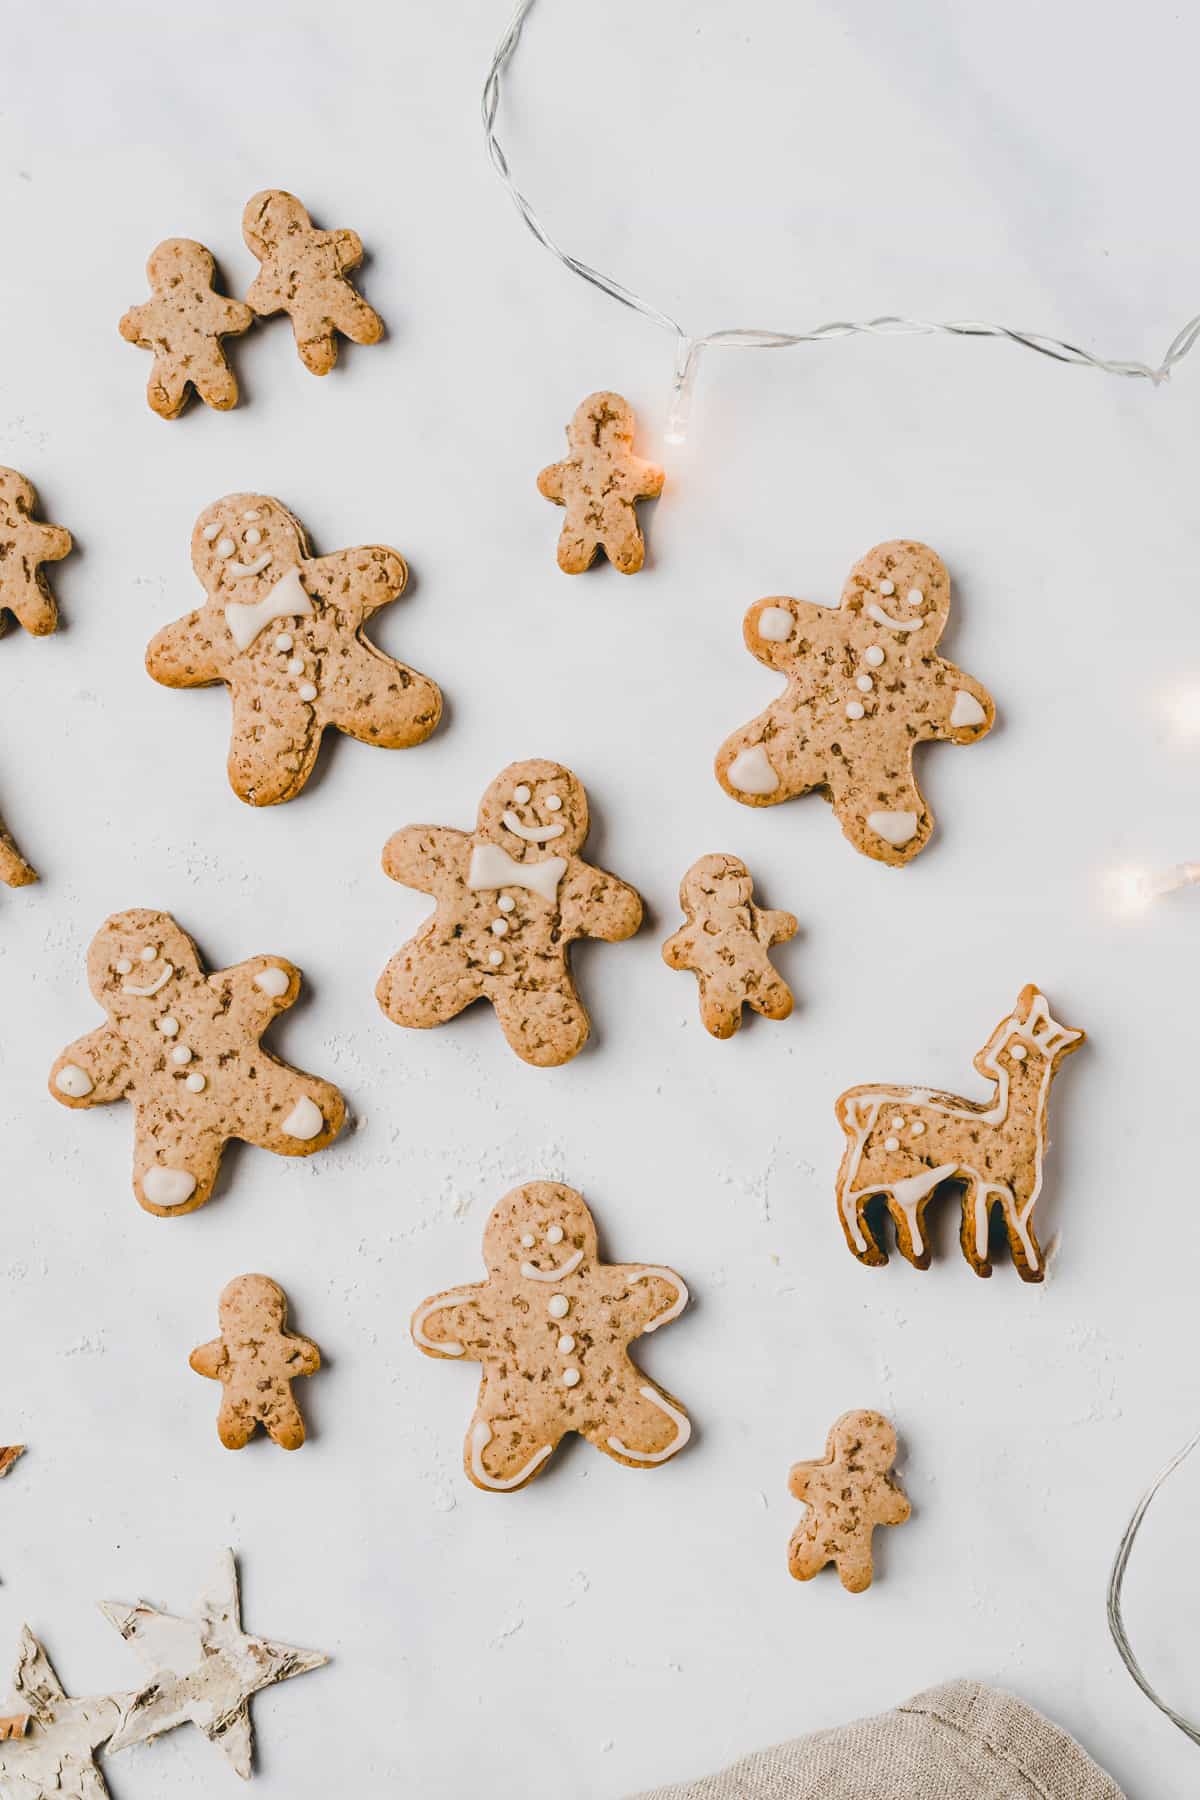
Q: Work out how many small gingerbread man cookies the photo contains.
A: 7